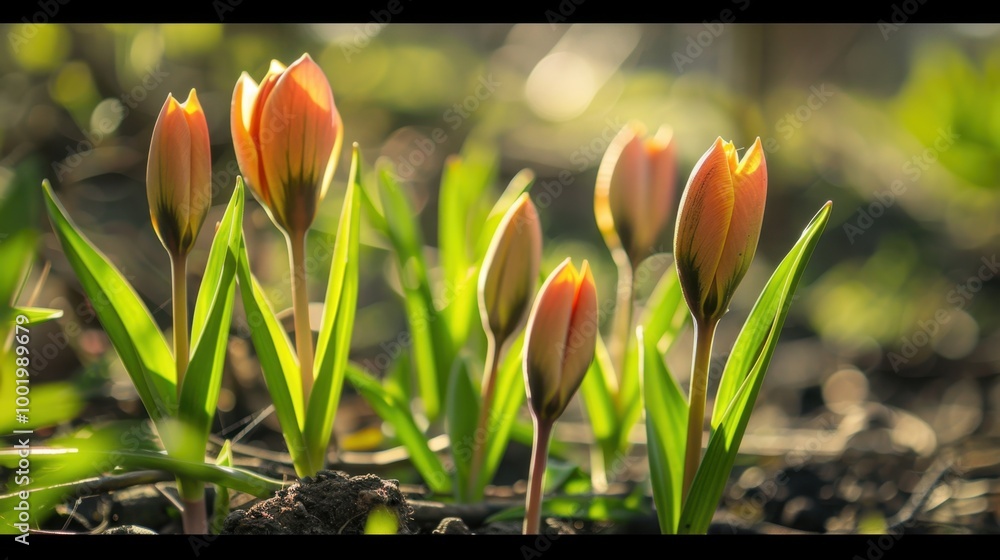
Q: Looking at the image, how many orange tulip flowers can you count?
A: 6